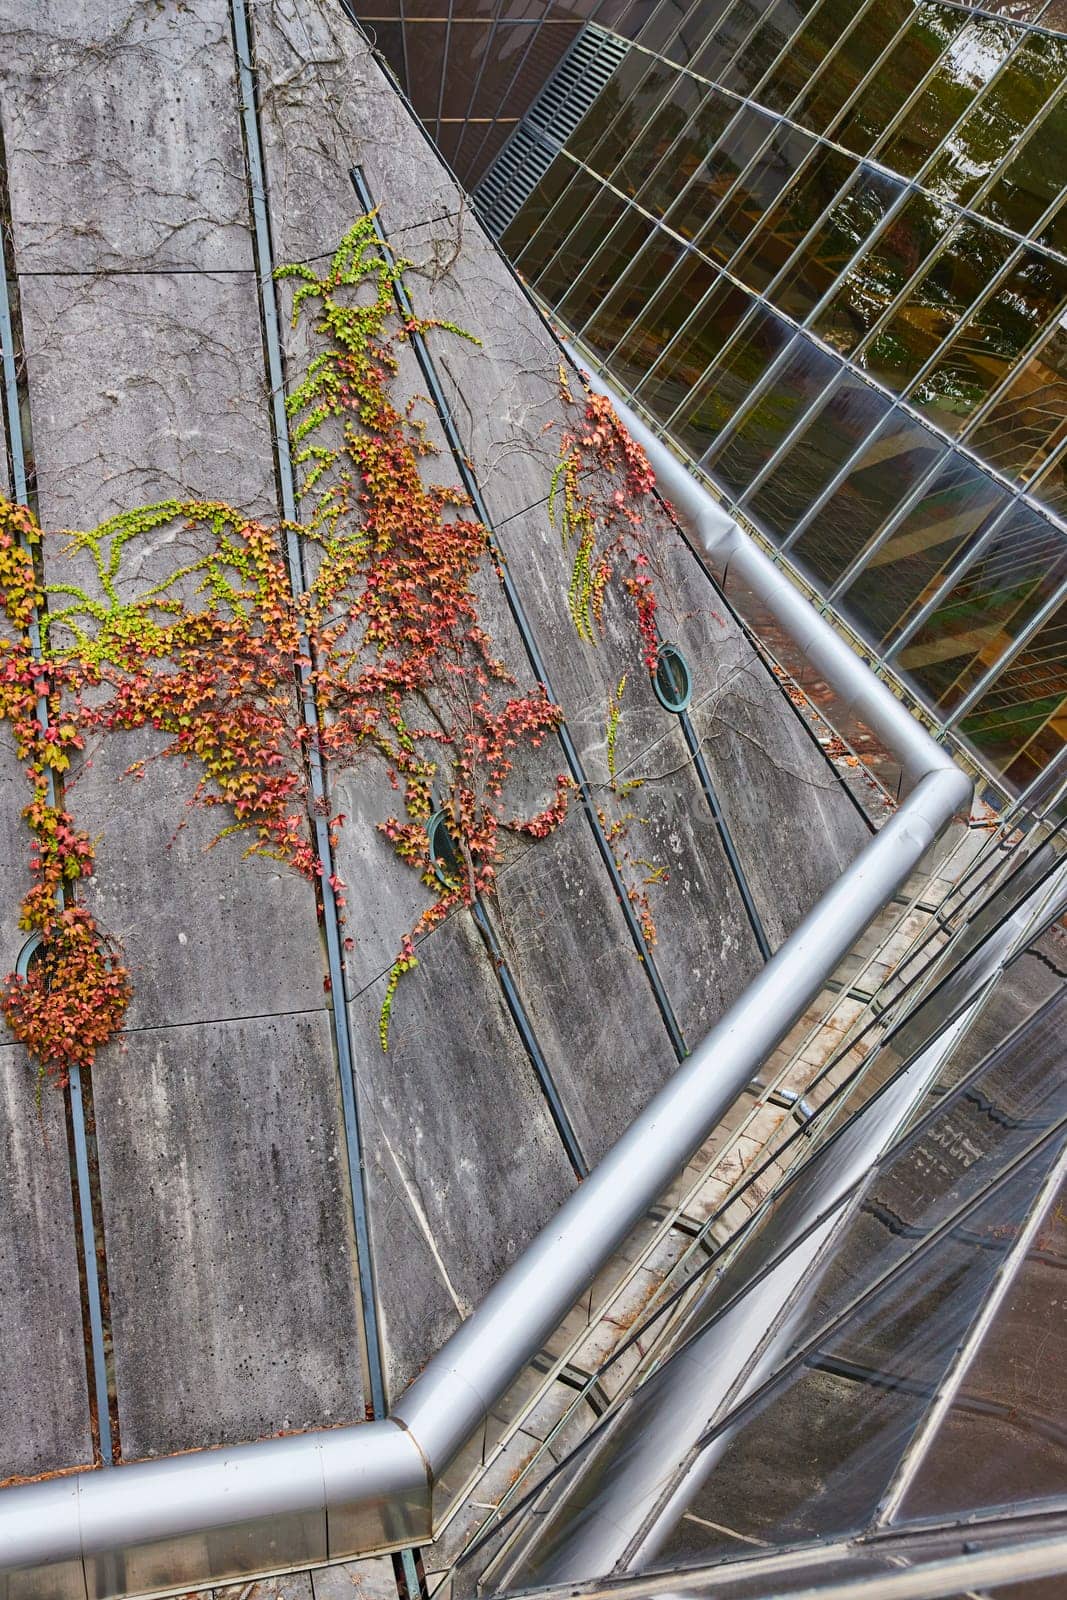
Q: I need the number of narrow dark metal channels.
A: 5